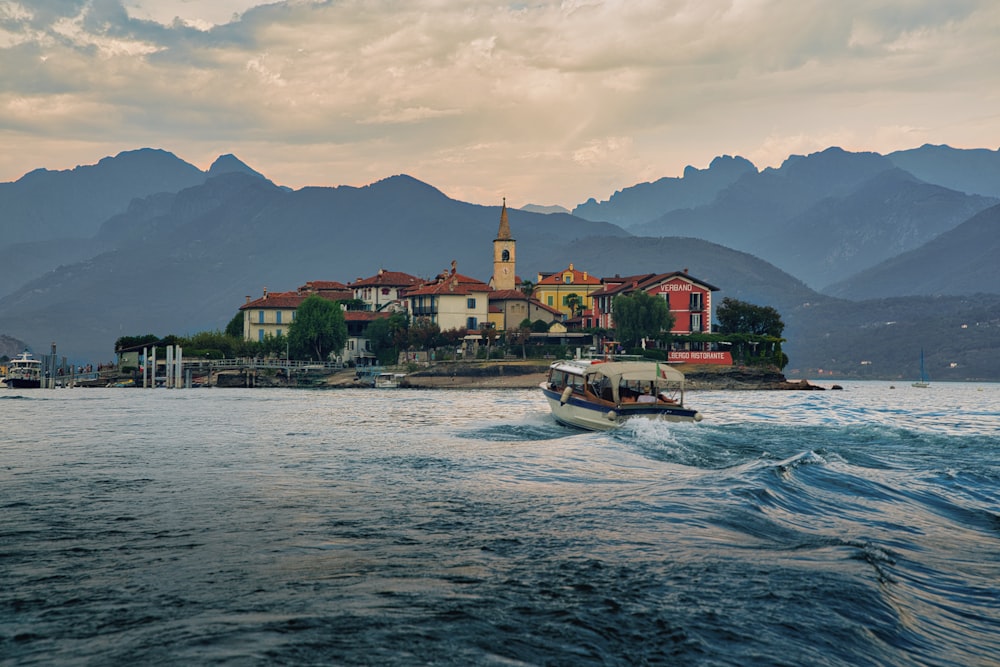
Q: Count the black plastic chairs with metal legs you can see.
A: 0